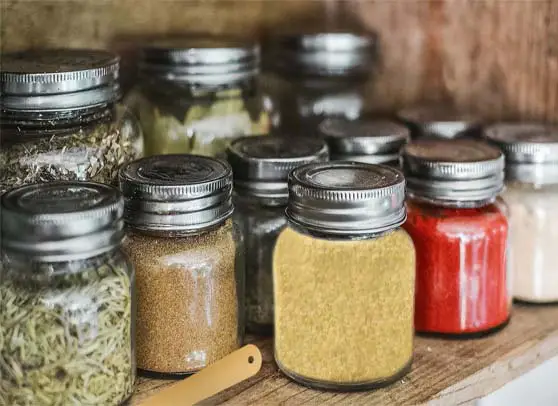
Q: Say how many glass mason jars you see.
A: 11